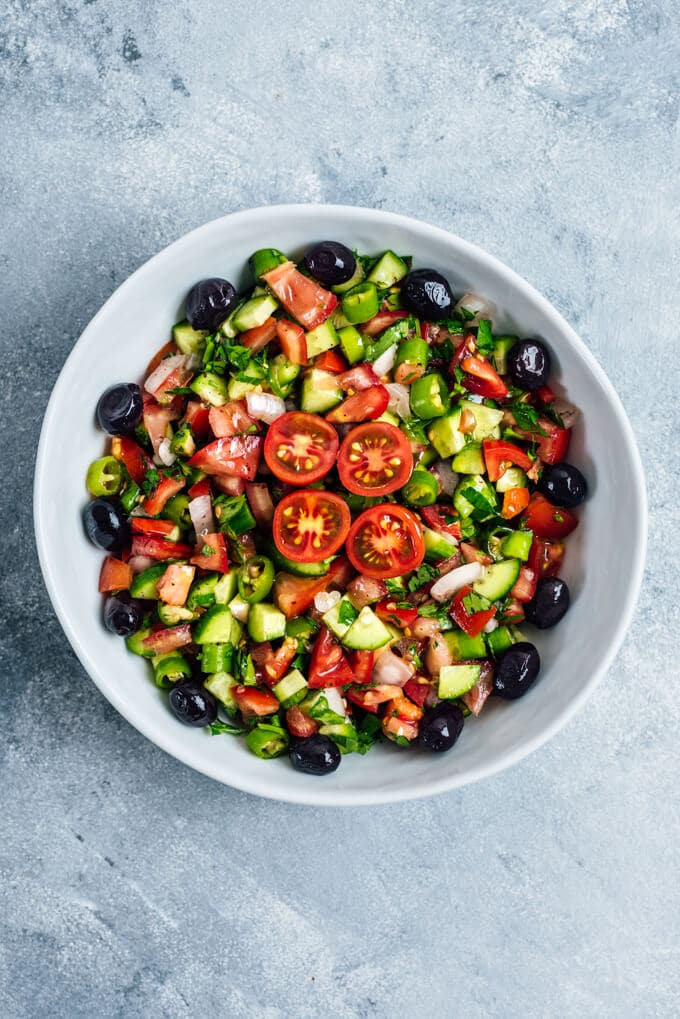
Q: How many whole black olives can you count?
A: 13